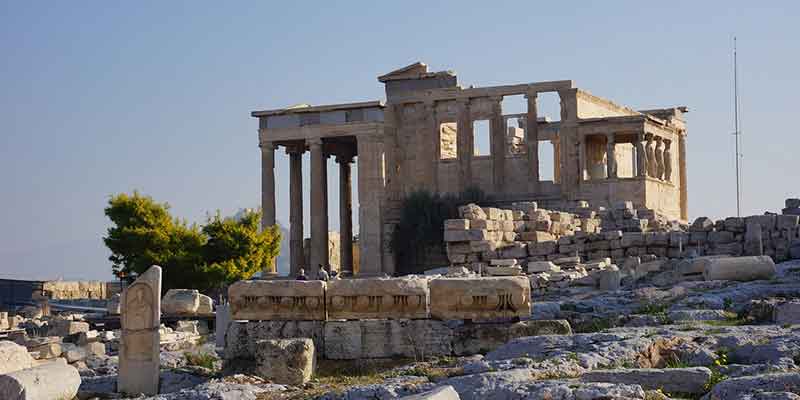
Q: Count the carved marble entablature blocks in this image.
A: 3